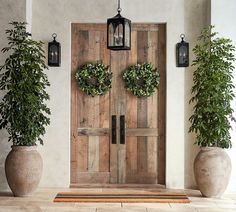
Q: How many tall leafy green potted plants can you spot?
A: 2